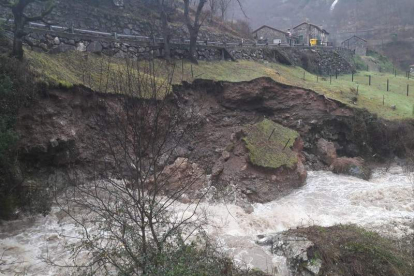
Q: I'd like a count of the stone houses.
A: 3